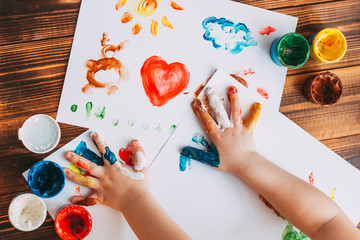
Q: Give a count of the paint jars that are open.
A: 6